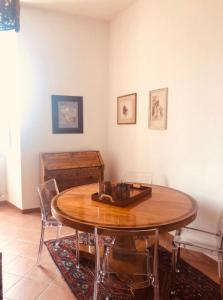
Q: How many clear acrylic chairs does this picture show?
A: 4